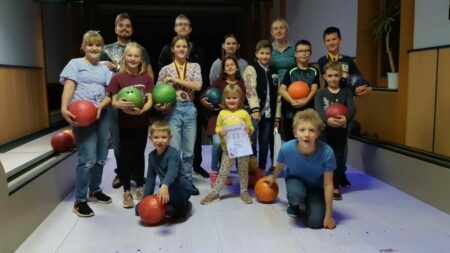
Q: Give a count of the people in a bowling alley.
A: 15